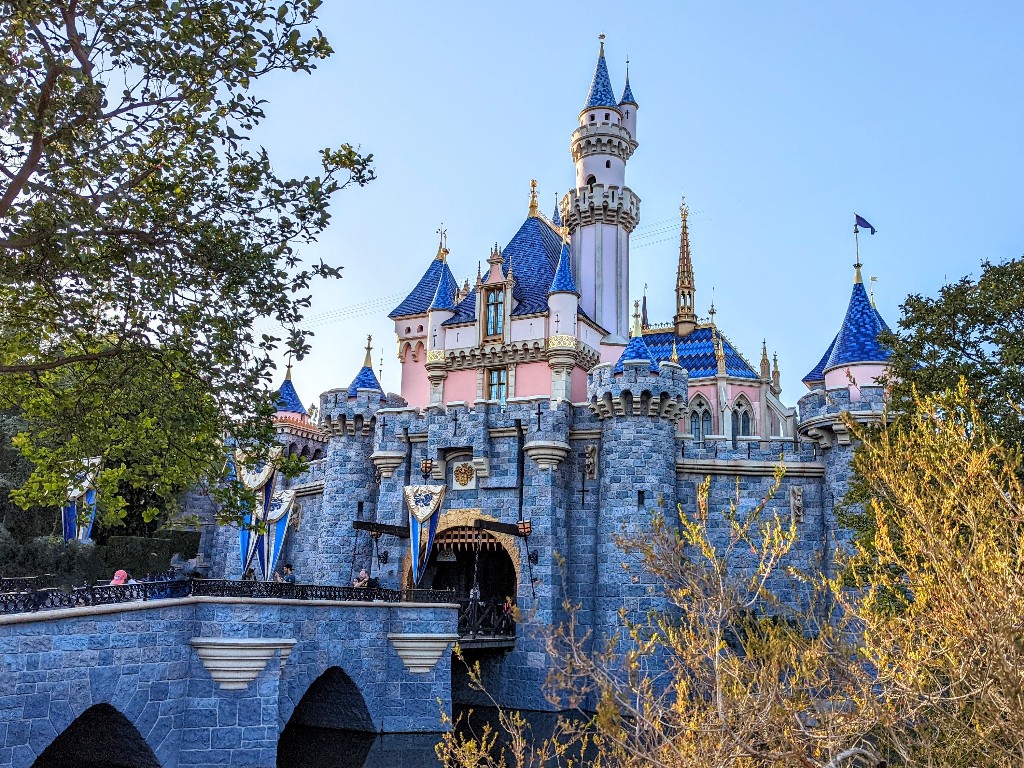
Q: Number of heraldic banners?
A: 4